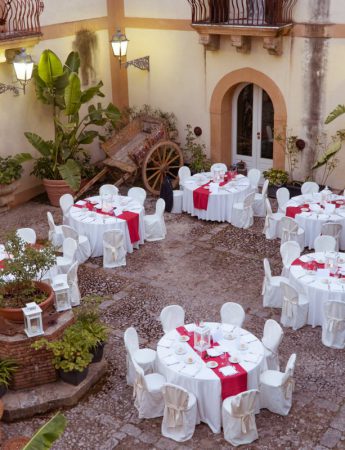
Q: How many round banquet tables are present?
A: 6